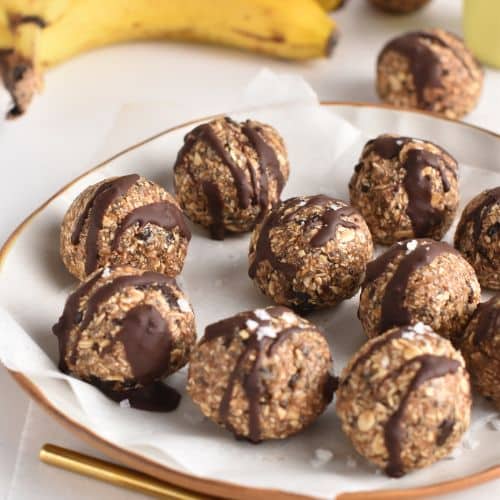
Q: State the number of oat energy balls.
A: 12